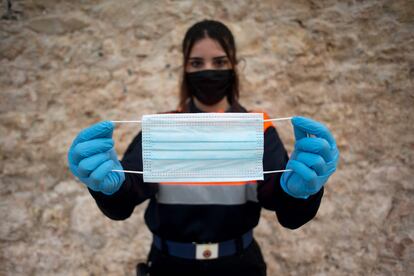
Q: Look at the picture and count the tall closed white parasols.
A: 0